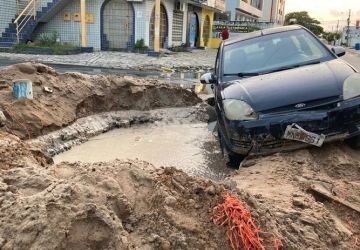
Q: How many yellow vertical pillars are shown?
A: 2